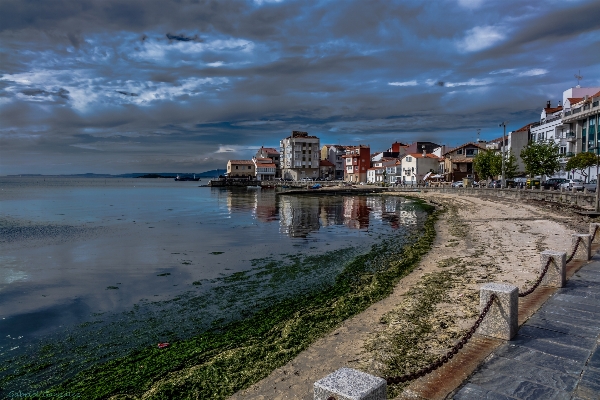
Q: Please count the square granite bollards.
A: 5